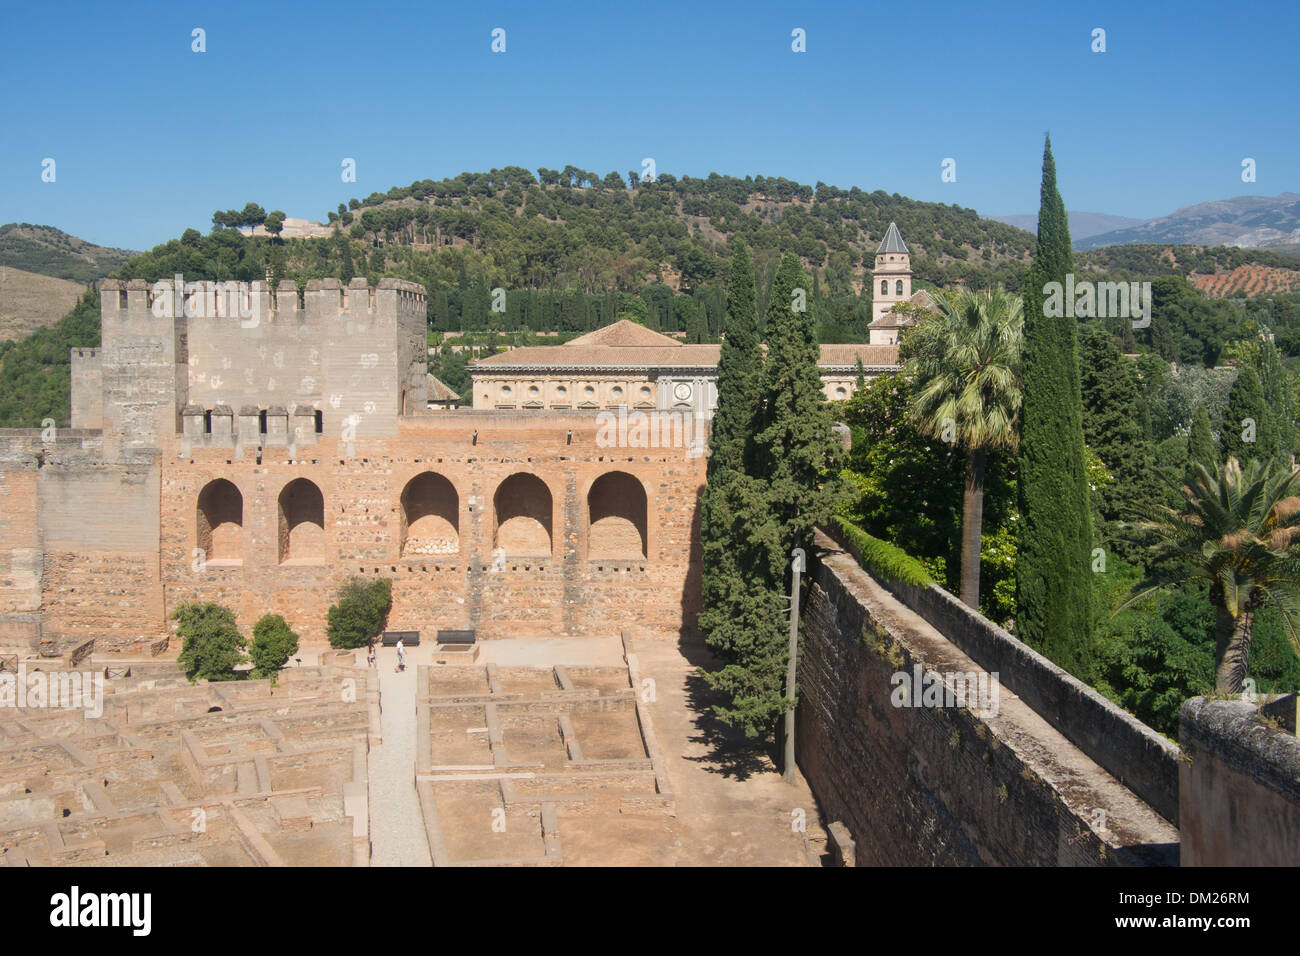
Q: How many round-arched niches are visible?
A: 5